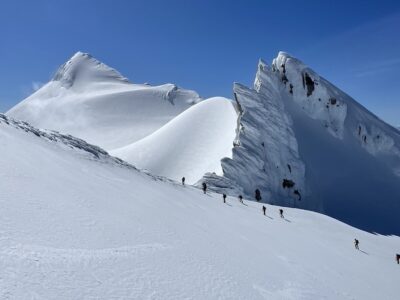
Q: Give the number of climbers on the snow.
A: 8